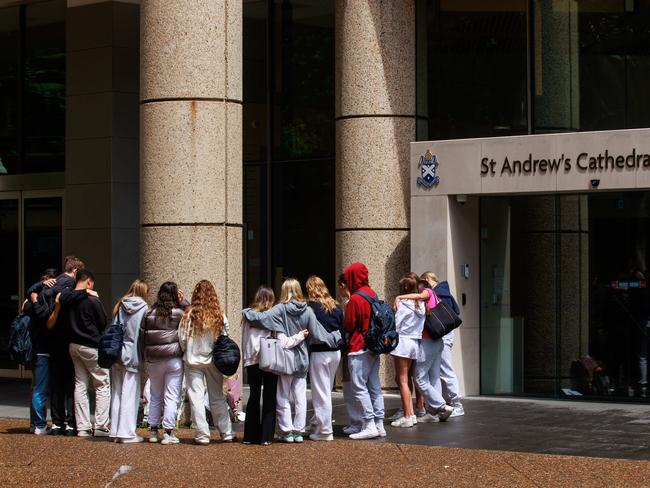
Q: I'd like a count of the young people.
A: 15